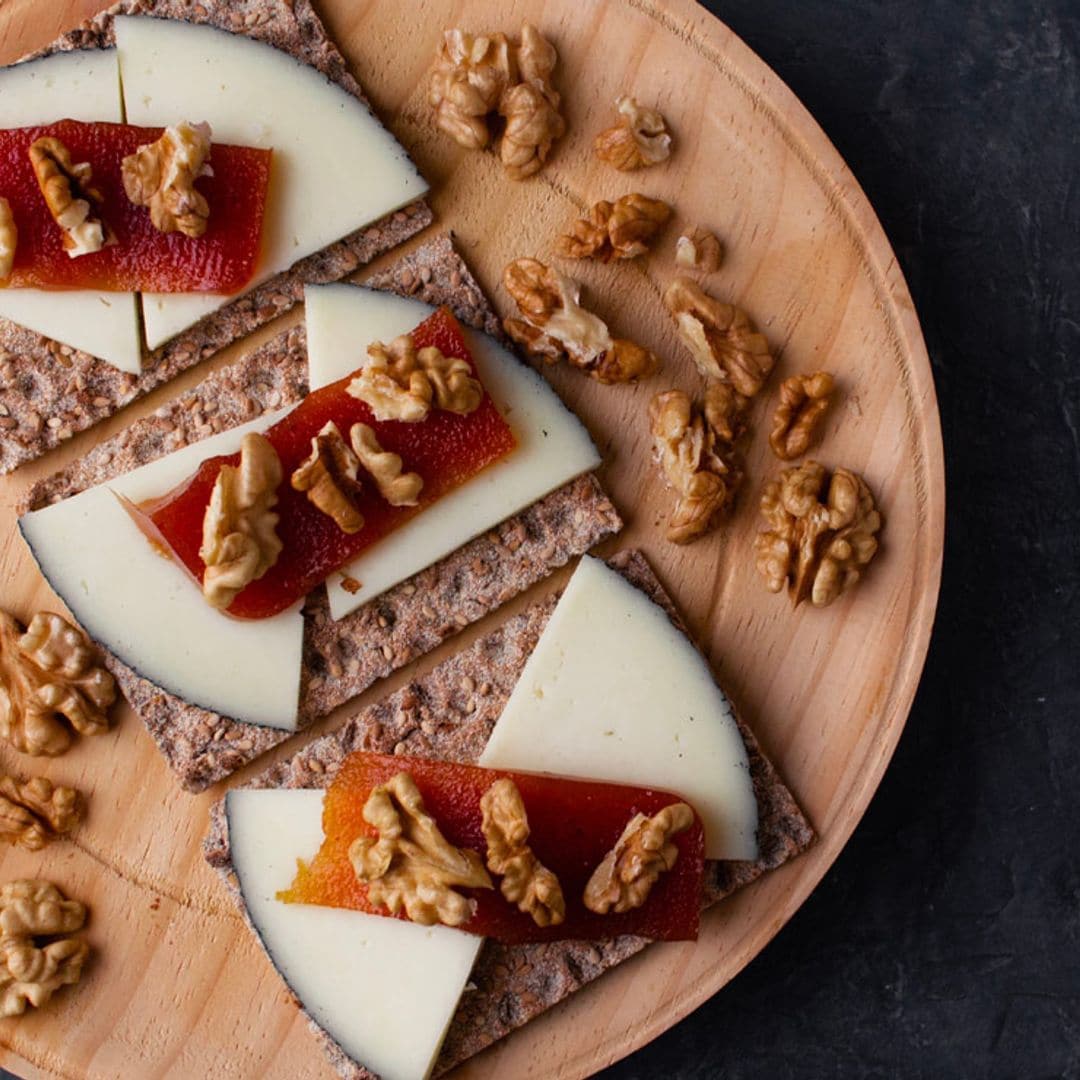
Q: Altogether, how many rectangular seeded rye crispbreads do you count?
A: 3